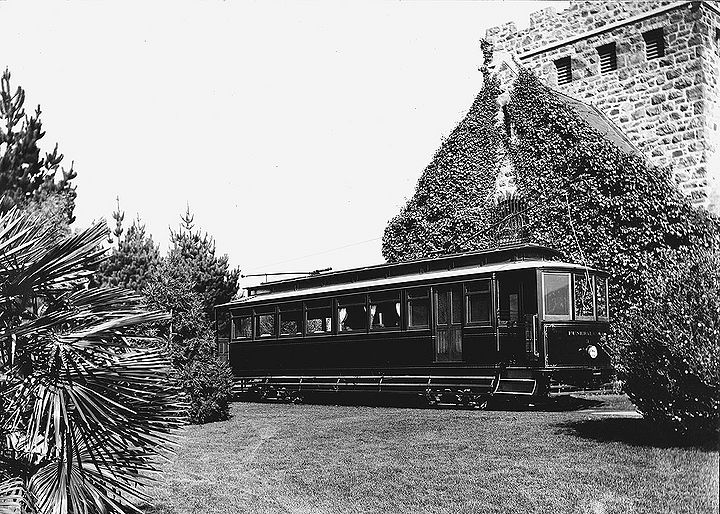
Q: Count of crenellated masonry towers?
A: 1